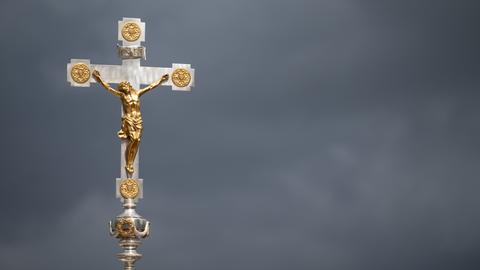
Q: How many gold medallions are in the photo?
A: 4